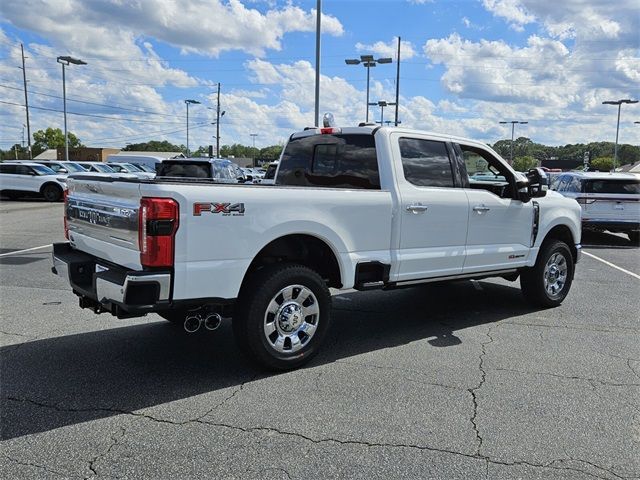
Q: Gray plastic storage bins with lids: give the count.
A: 0